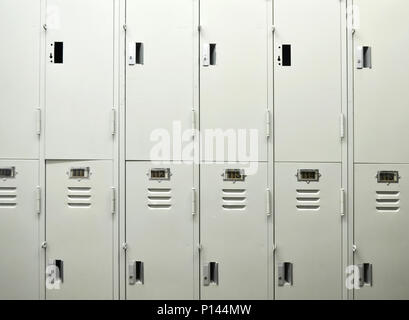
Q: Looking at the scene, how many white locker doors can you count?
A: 12